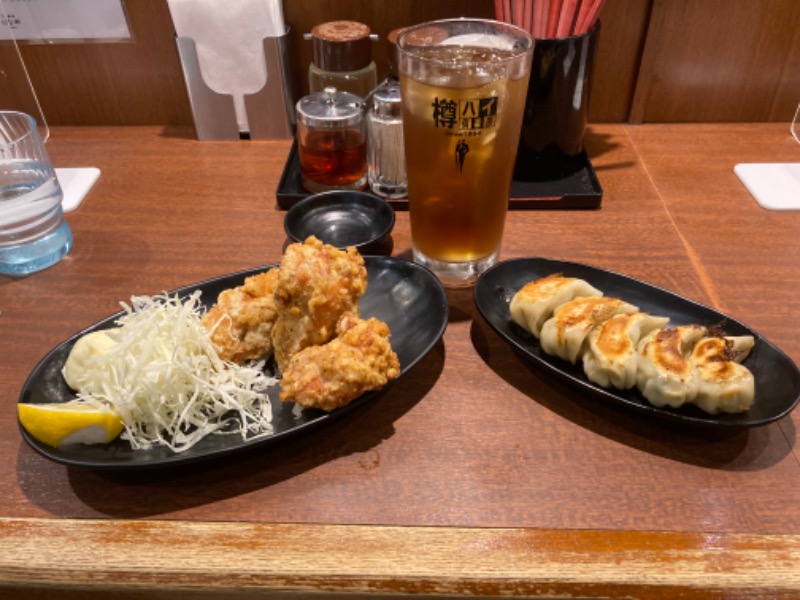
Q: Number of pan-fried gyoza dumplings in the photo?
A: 5